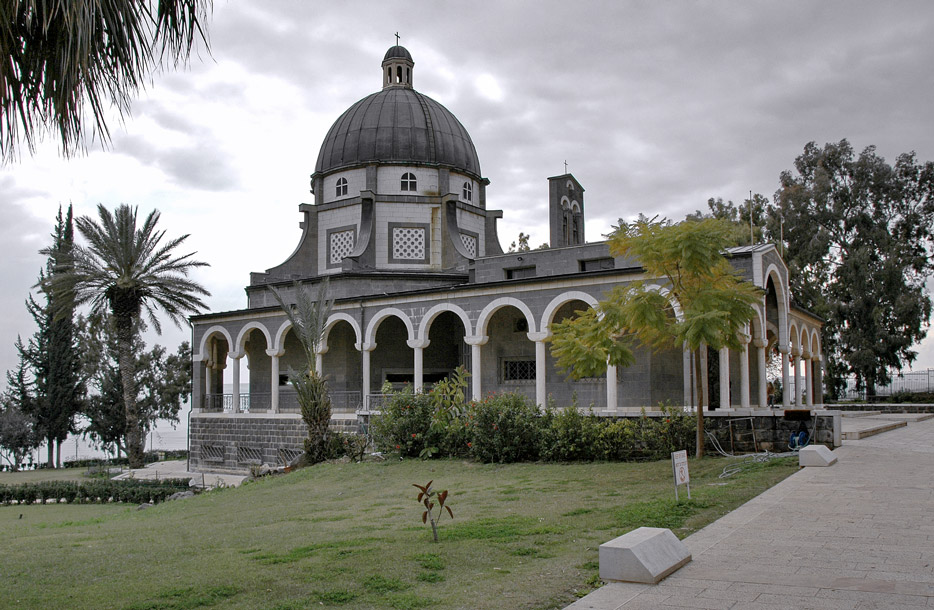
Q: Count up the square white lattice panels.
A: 3